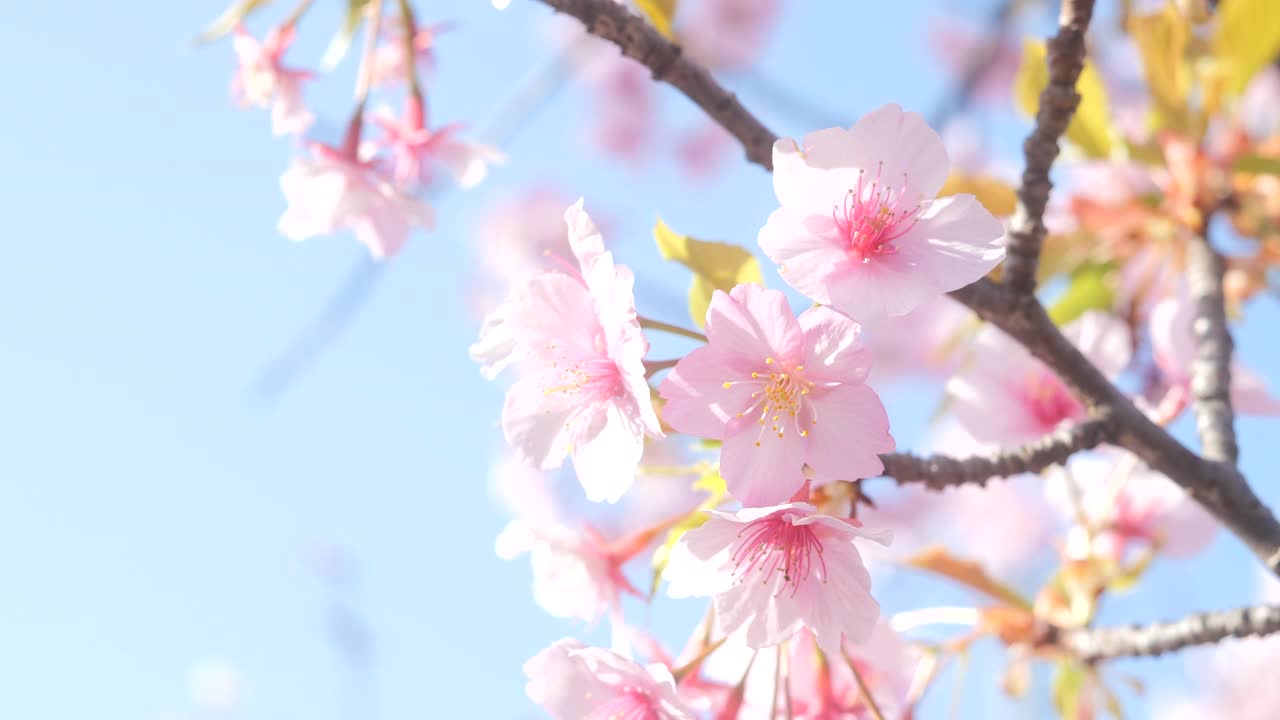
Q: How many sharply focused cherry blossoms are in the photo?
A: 4